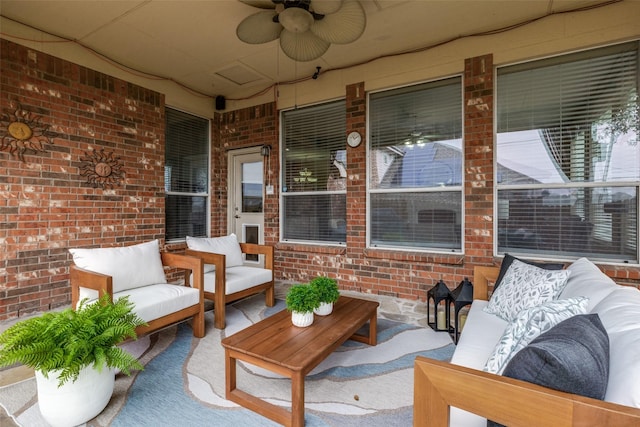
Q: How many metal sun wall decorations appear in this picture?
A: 2